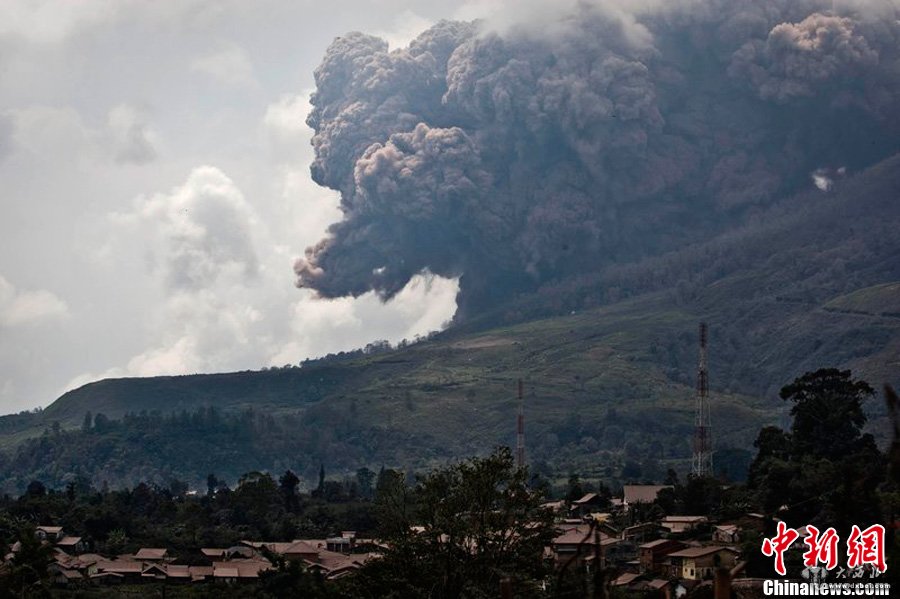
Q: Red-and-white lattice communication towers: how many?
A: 2